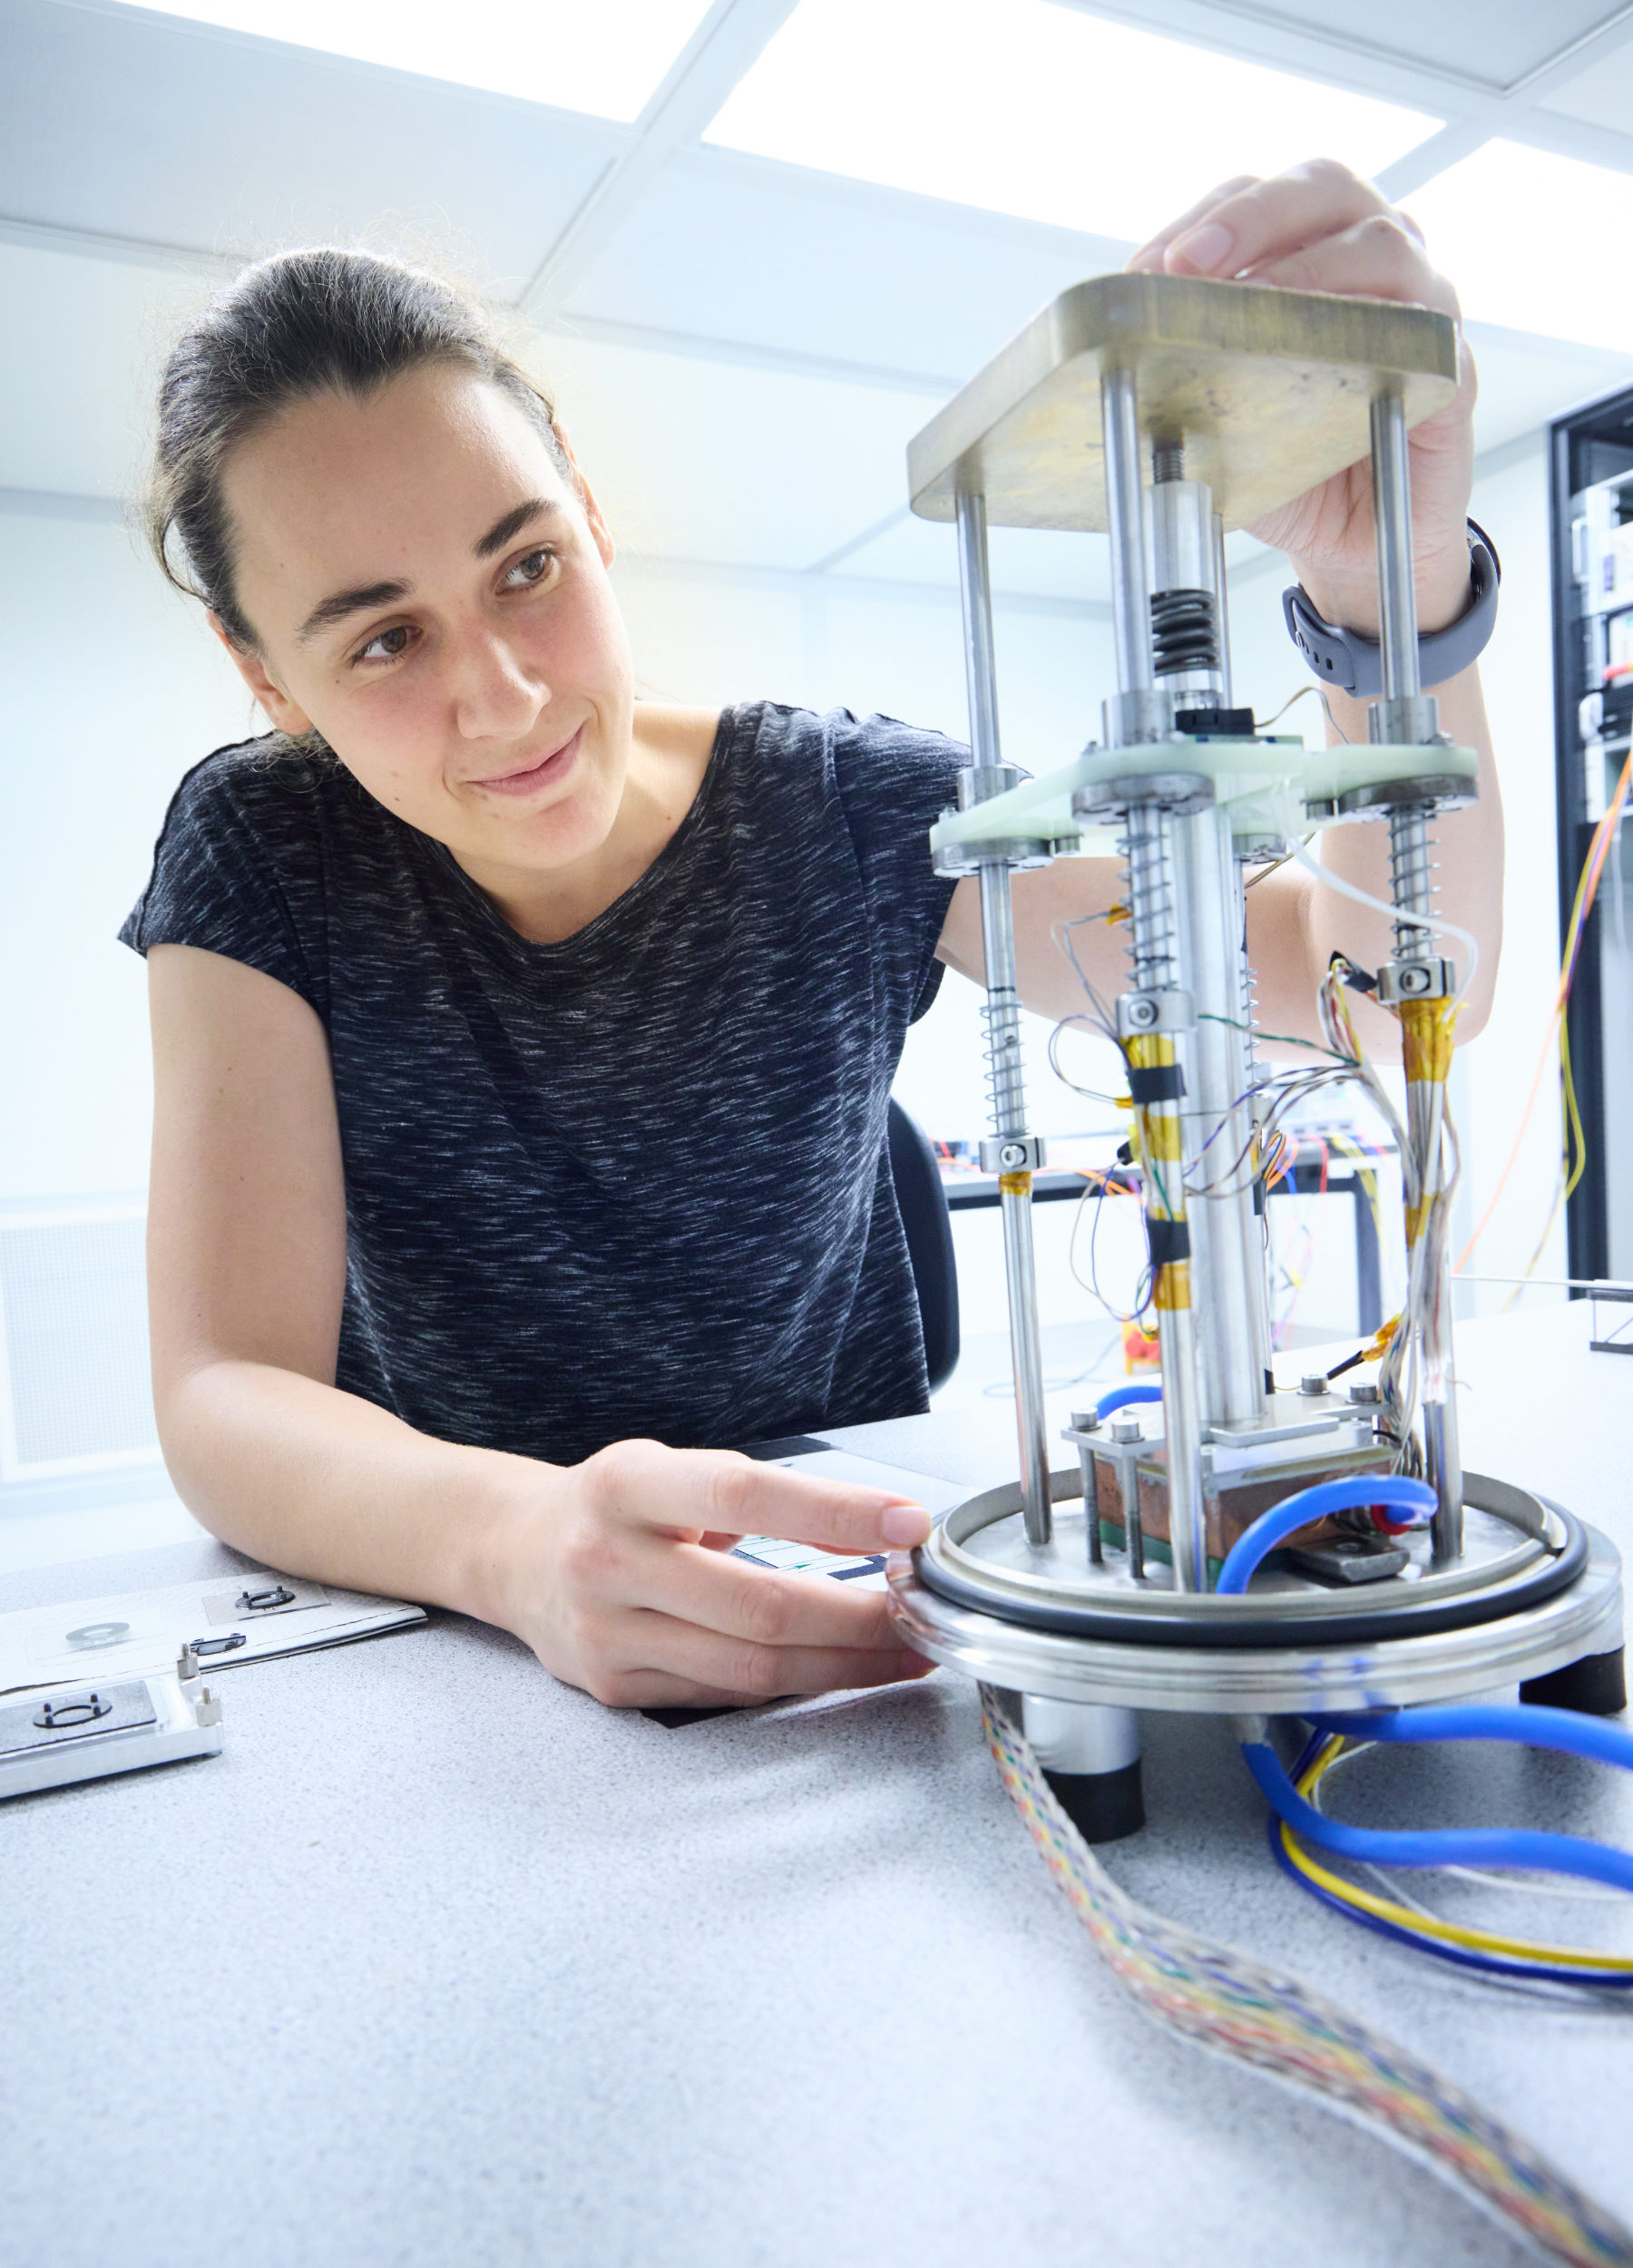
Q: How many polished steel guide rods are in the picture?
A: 4